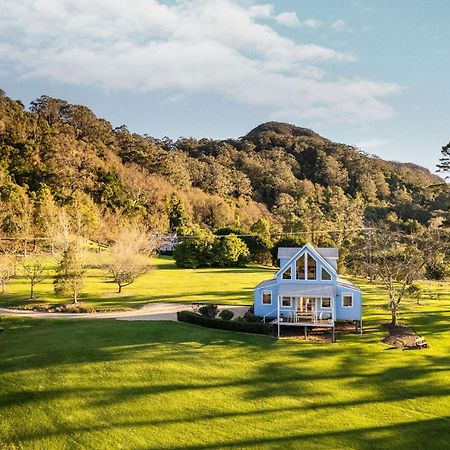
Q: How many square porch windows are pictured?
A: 2